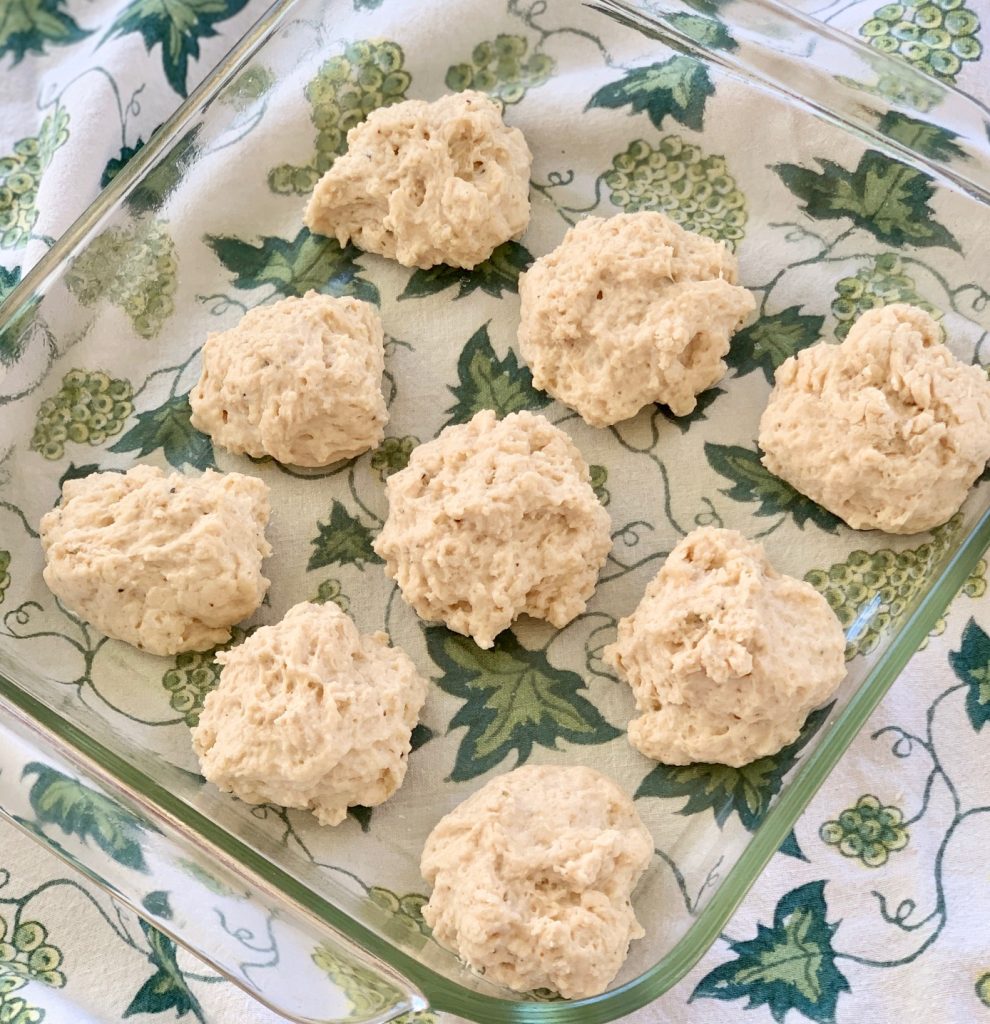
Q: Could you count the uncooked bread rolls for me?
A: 9